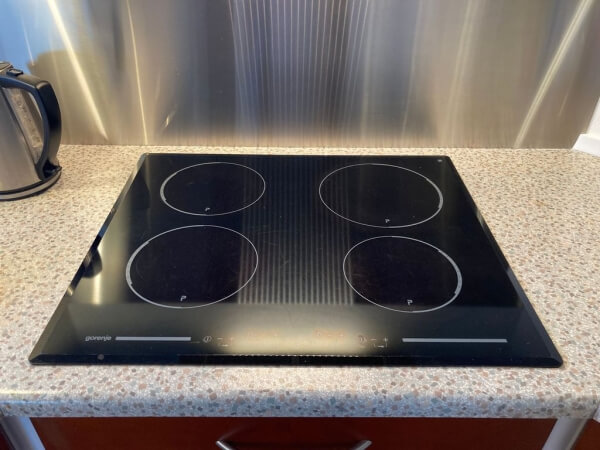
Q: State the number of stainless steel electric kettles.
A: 1